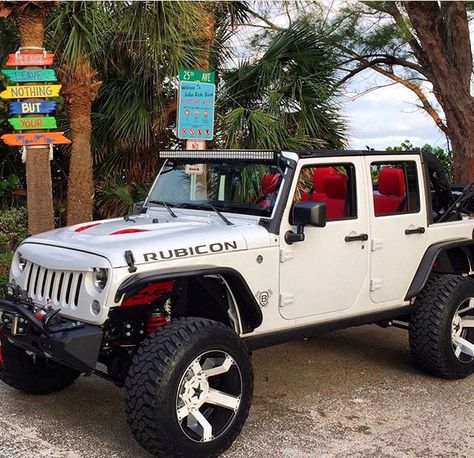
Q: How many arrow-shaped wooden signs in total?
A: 6